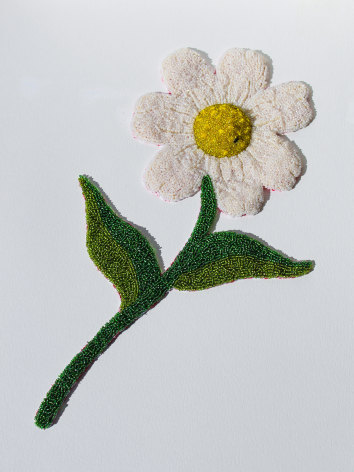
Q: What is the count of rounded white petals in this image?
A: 7